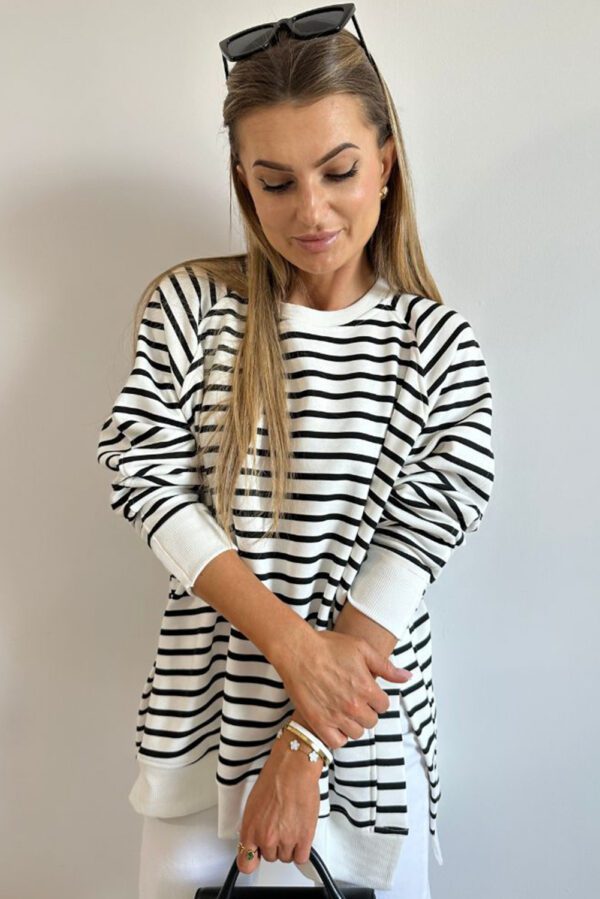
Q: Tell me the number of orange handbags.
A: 0